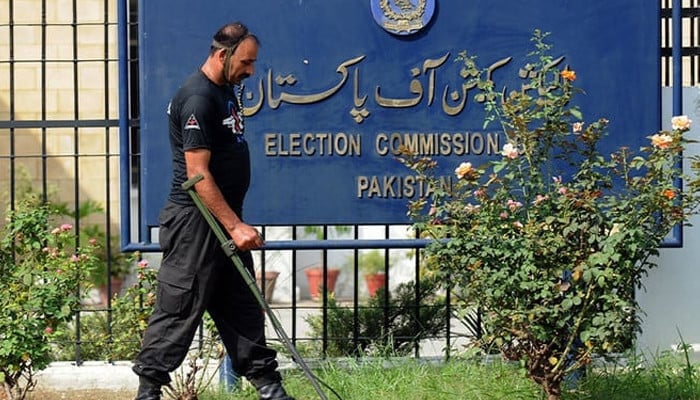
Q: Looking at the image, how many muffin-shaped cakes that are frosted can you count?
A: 0